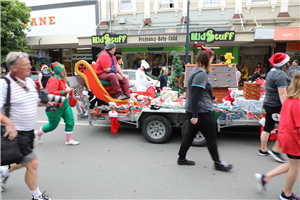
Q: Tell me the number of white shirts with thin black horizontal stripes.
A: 1